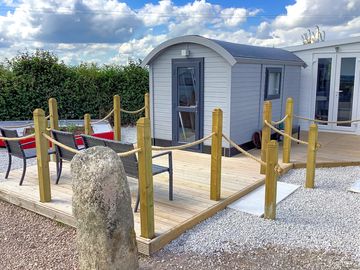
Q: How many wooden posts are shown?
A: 11